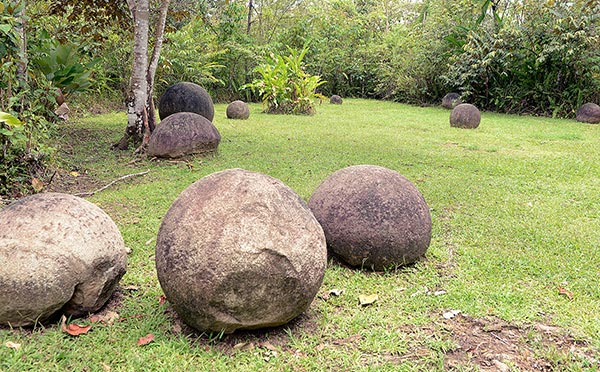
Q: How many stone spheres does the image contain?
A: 10